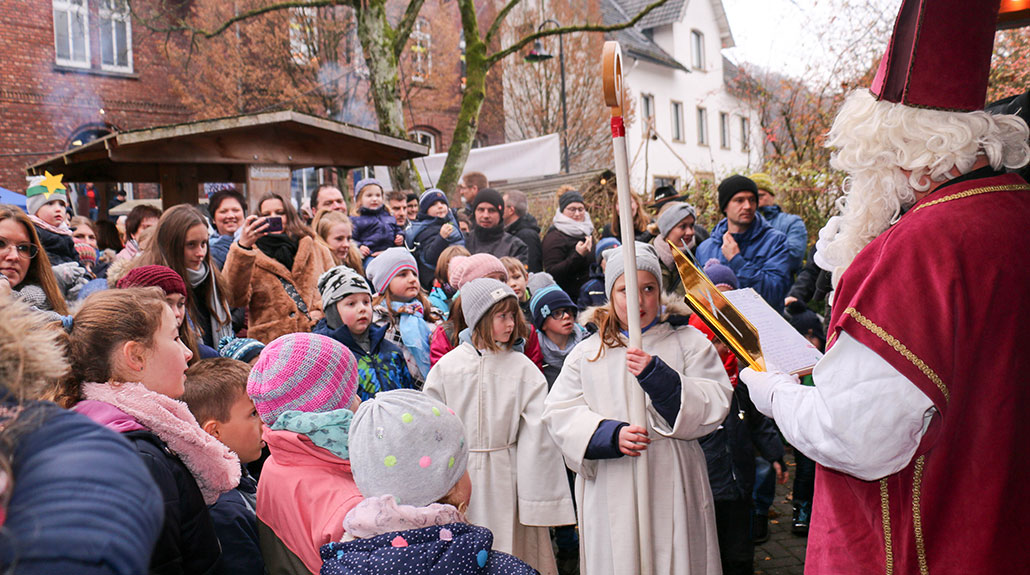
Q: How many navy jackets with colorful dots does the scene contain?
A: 1